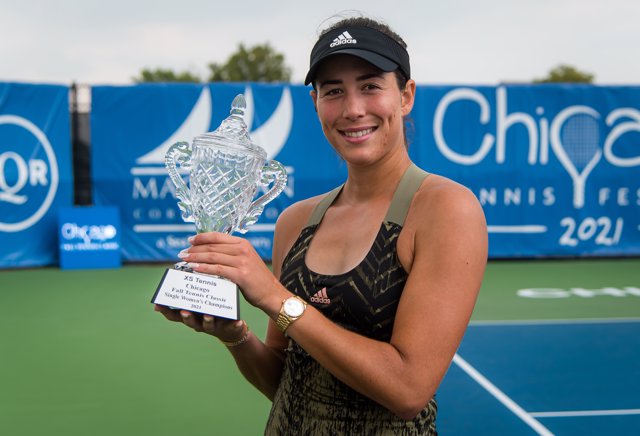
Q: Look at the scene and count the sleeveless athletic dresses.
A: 1